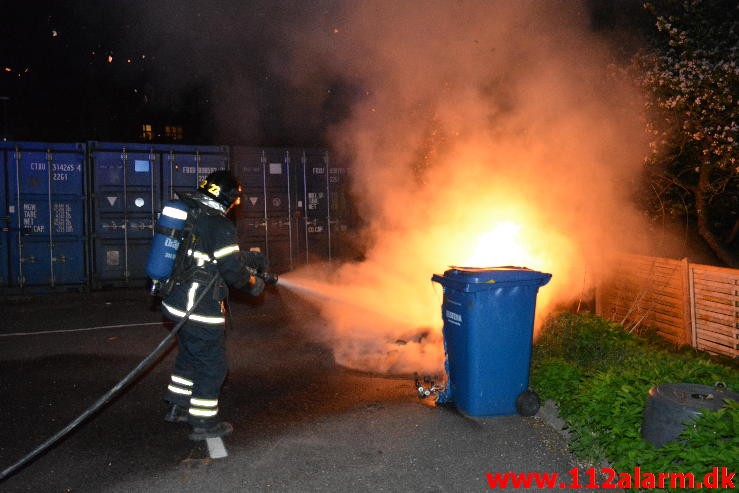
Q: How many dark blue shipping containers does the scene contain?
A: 3